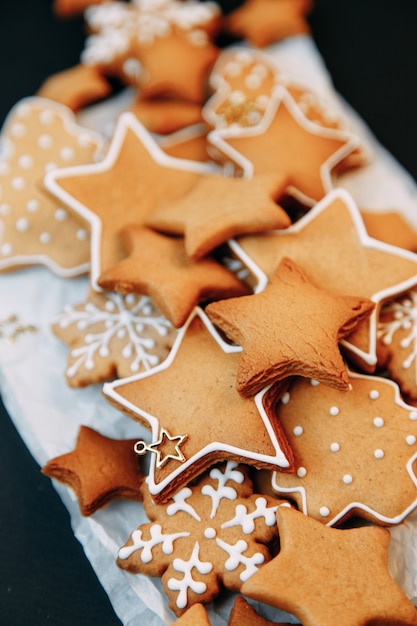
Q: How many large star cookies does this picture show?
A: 4